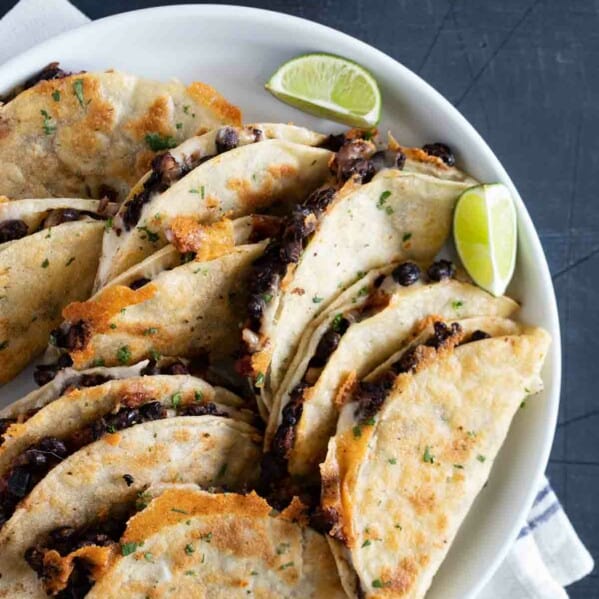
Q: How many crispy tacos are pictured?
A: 10